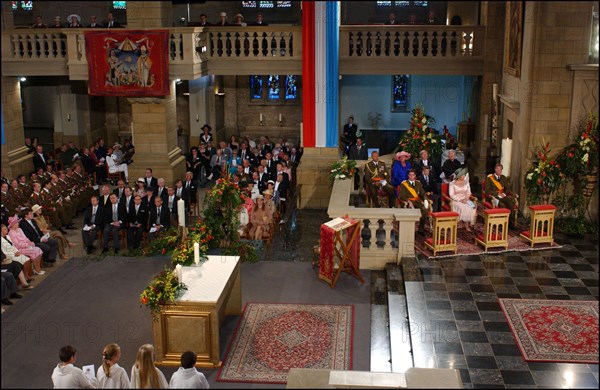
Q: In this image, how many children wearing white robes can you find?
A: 4